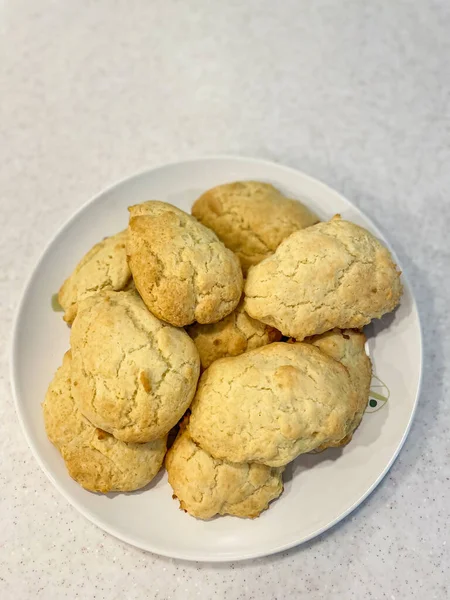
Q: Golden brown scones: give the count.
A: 10